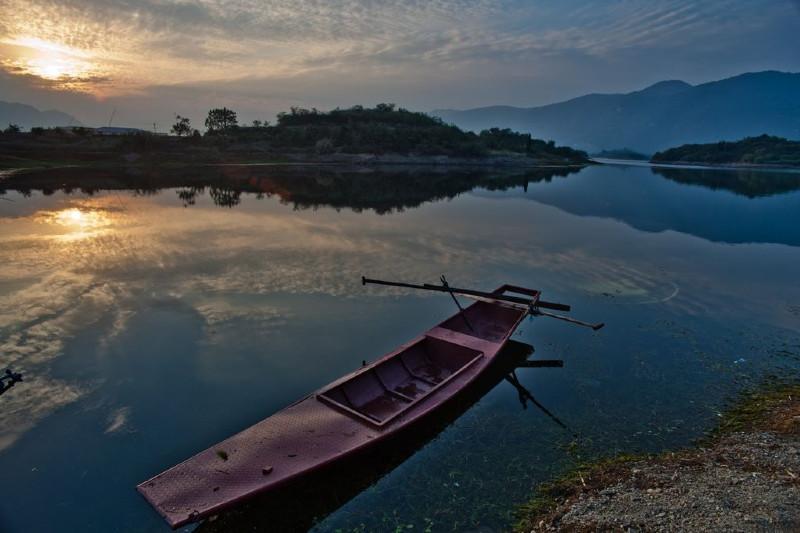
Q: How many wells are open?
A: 2